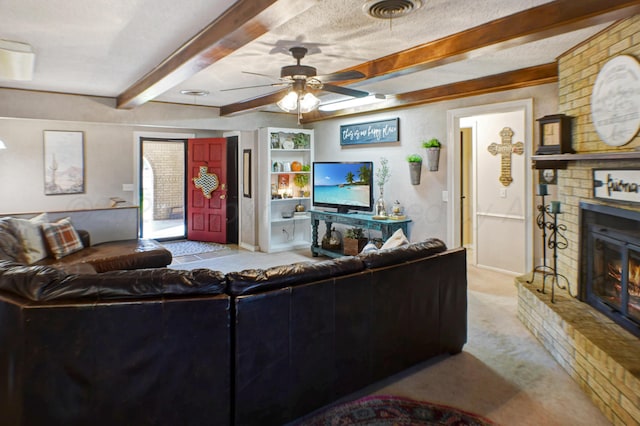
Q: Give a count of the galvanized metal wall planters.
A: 2